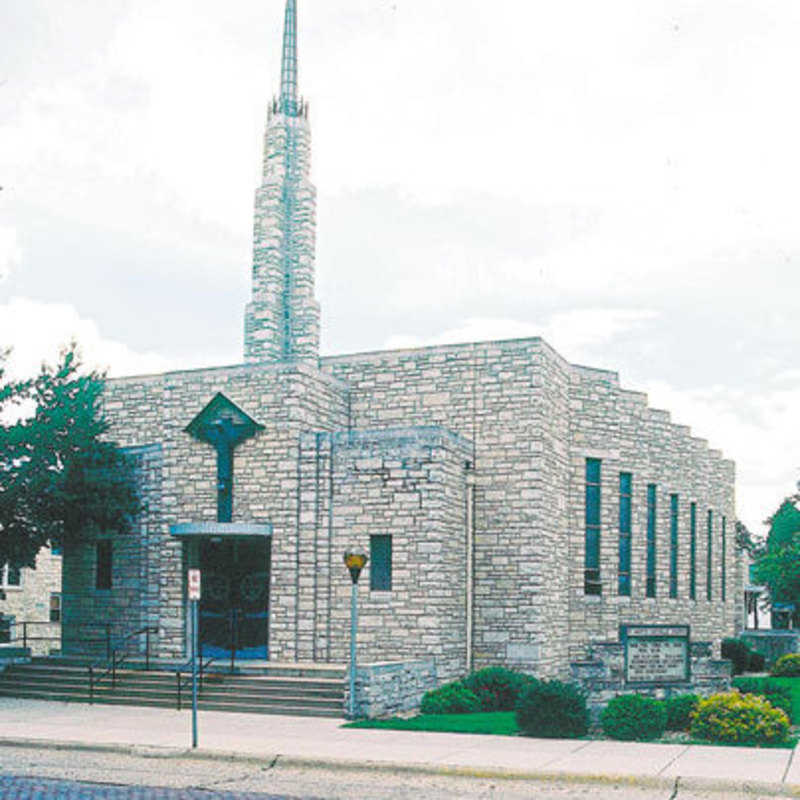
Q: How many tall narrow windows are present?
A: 7